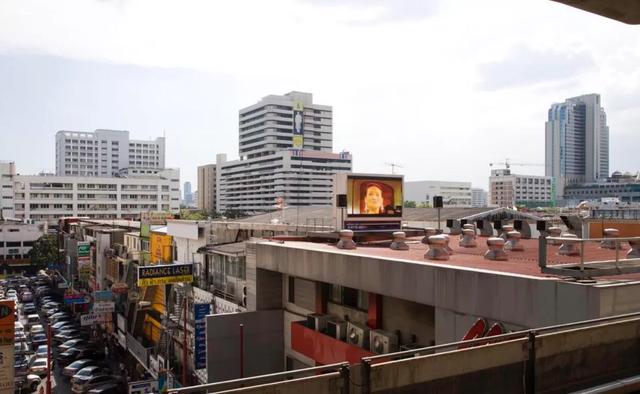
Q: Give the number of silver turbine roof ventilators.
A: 14